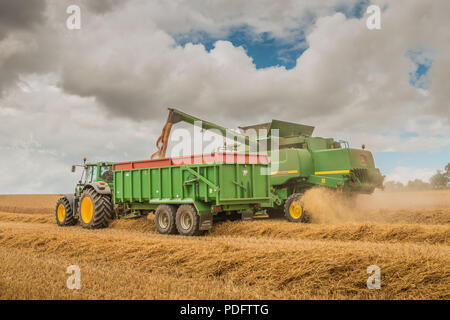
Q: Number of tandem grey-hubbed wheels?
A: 2